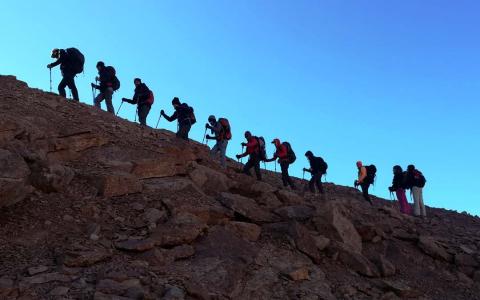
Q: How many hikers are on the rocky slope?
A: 11